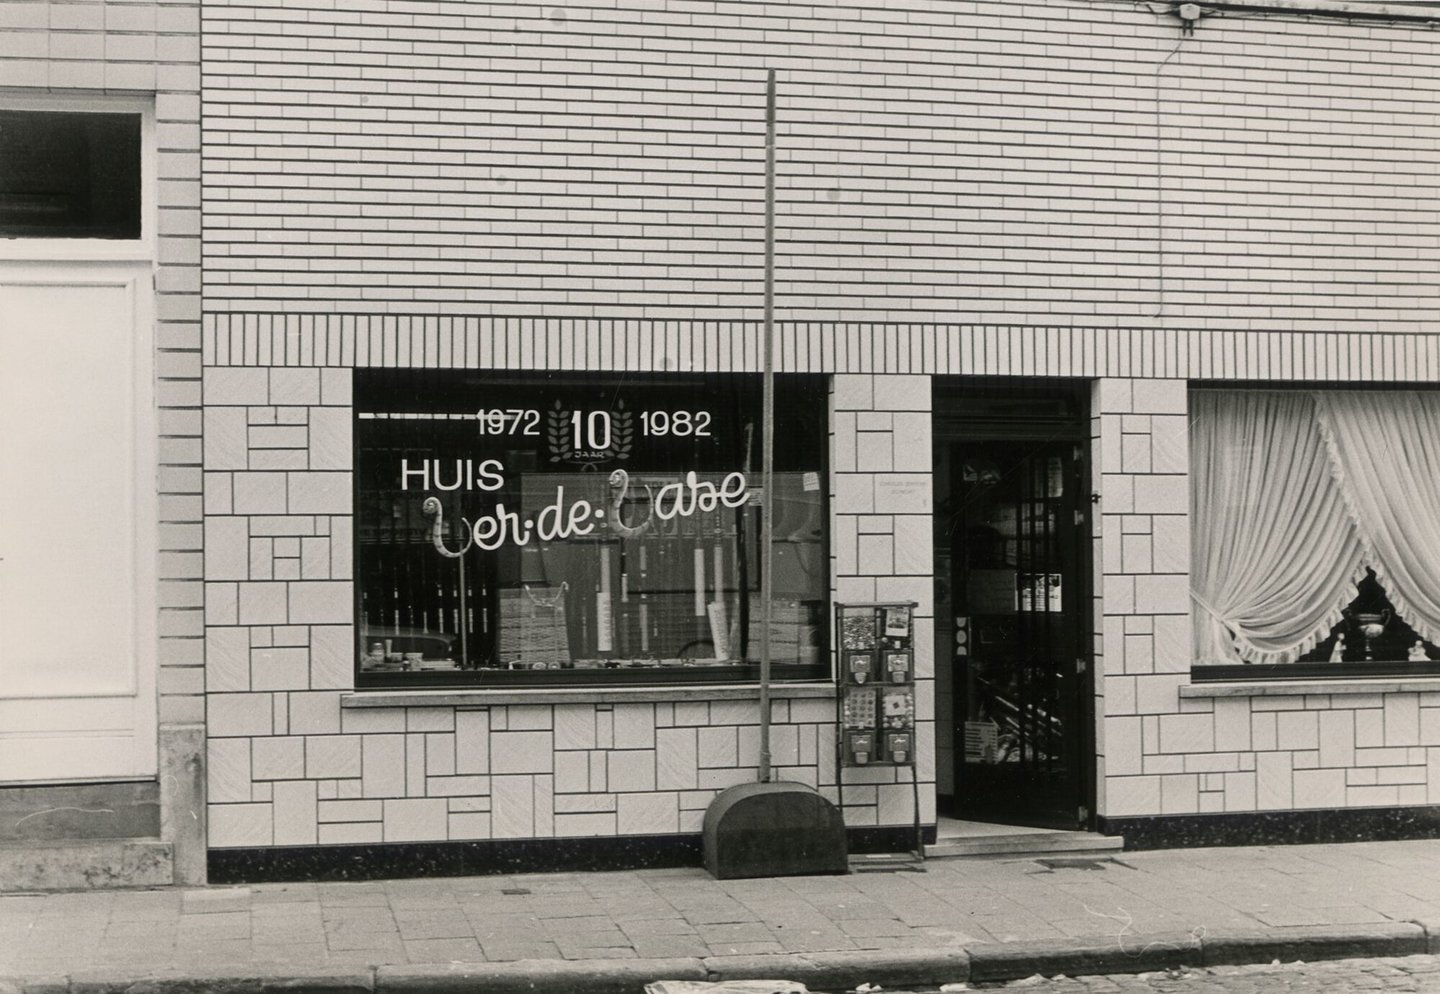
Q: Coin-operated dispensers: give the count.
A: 4